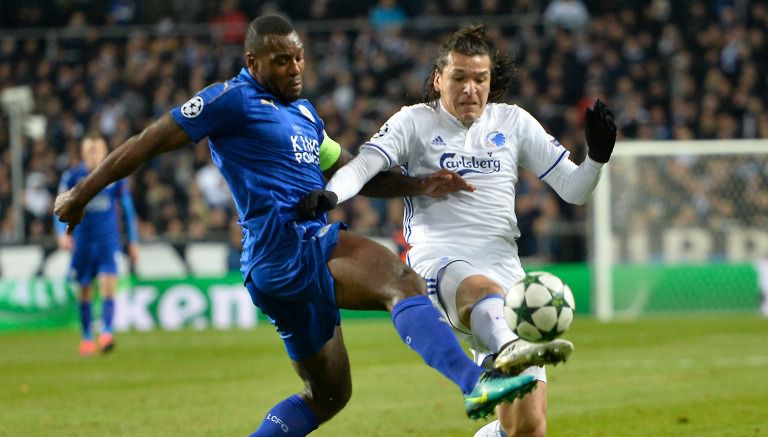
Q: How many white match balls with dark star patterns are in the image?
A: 1